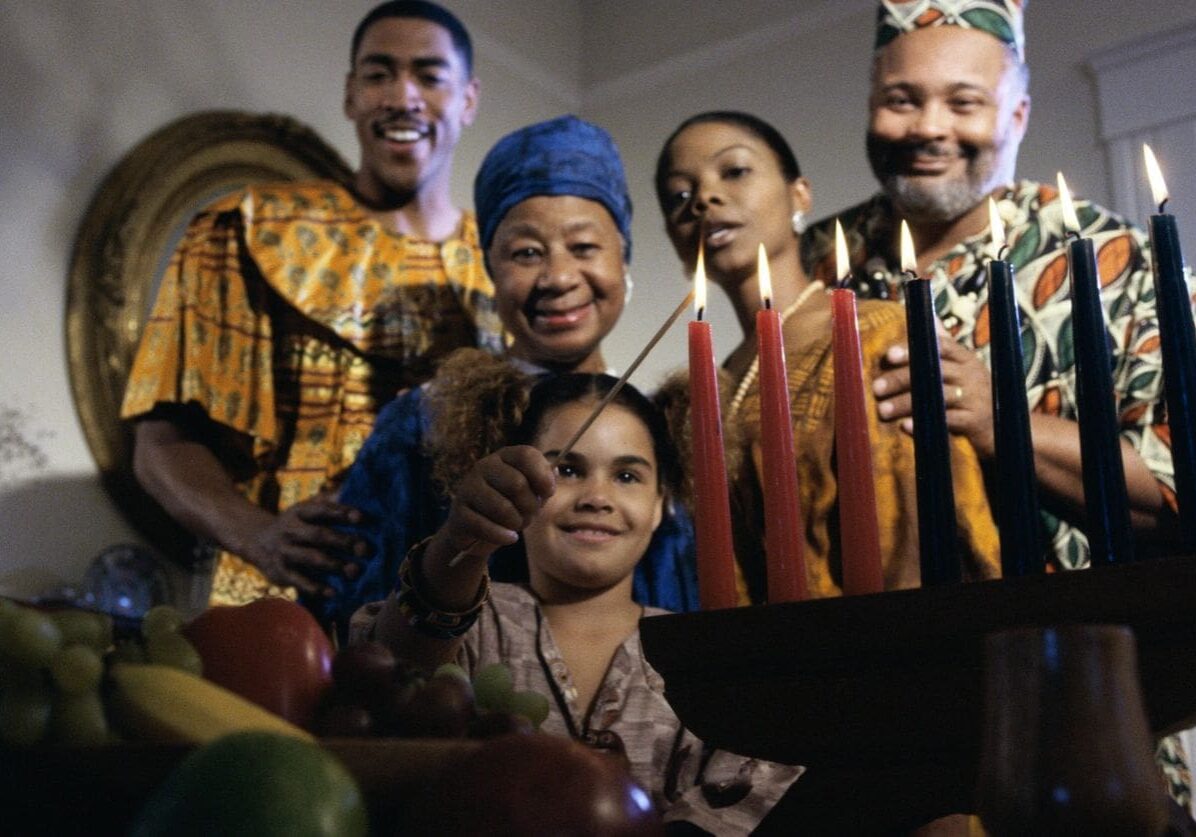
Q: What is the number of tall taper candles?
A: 7